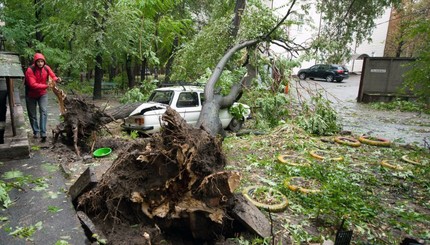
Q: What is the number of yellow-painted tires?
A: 8